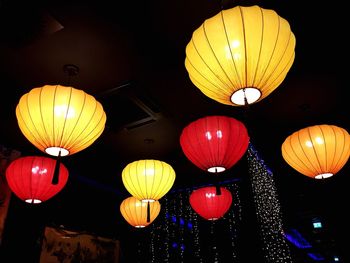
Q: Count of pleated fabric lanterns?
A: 8